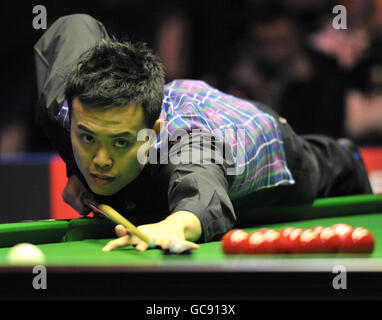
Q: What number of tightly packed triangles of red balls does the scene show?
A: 1